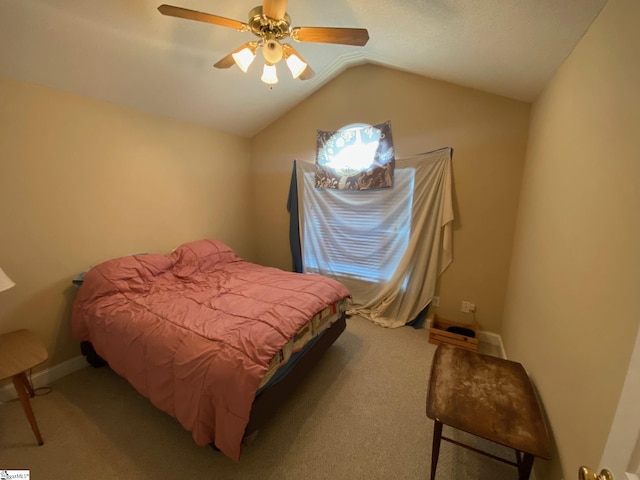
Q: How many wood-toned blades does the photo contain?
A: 5